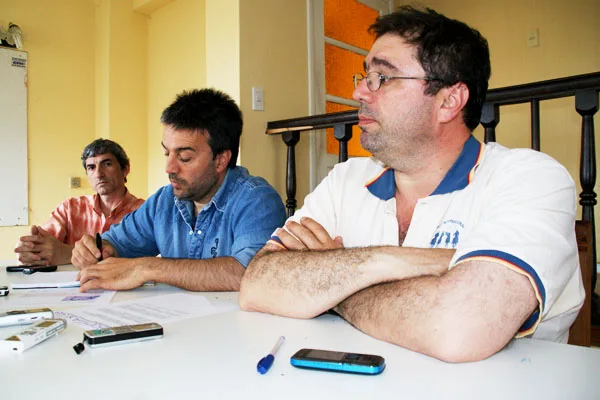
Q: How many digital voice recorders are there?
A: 3